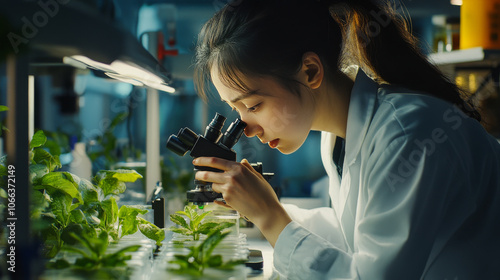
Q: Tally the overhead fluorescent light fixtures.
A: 1